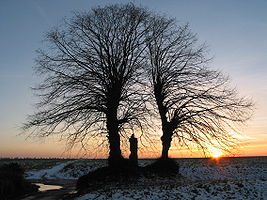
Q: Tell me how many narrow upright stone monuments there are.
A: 1